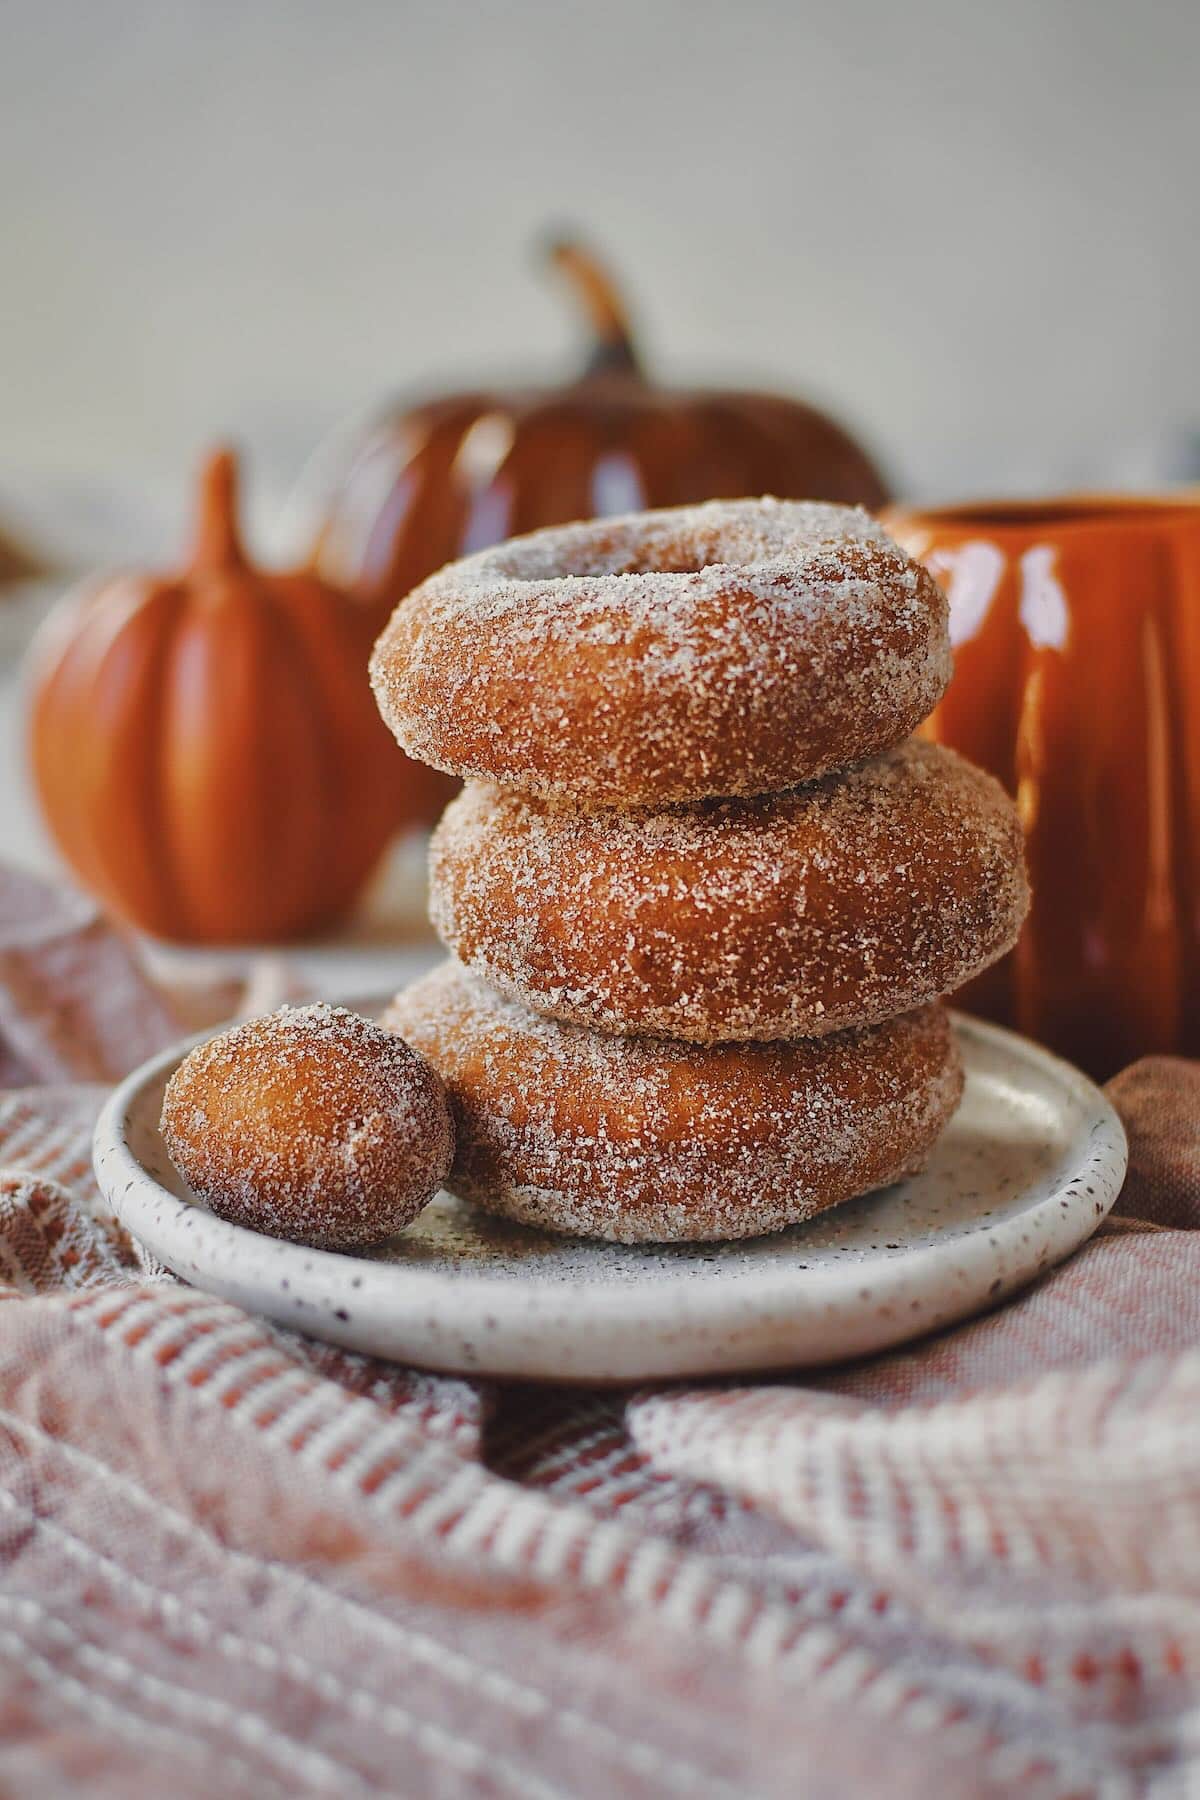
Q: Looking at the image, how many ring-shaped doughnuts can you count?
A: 3